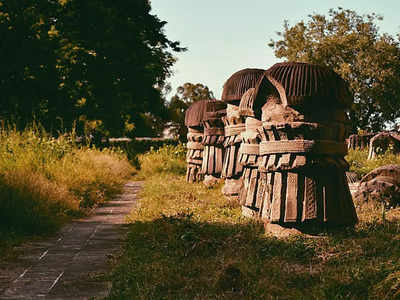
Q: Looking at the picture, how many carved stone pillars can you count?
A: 5